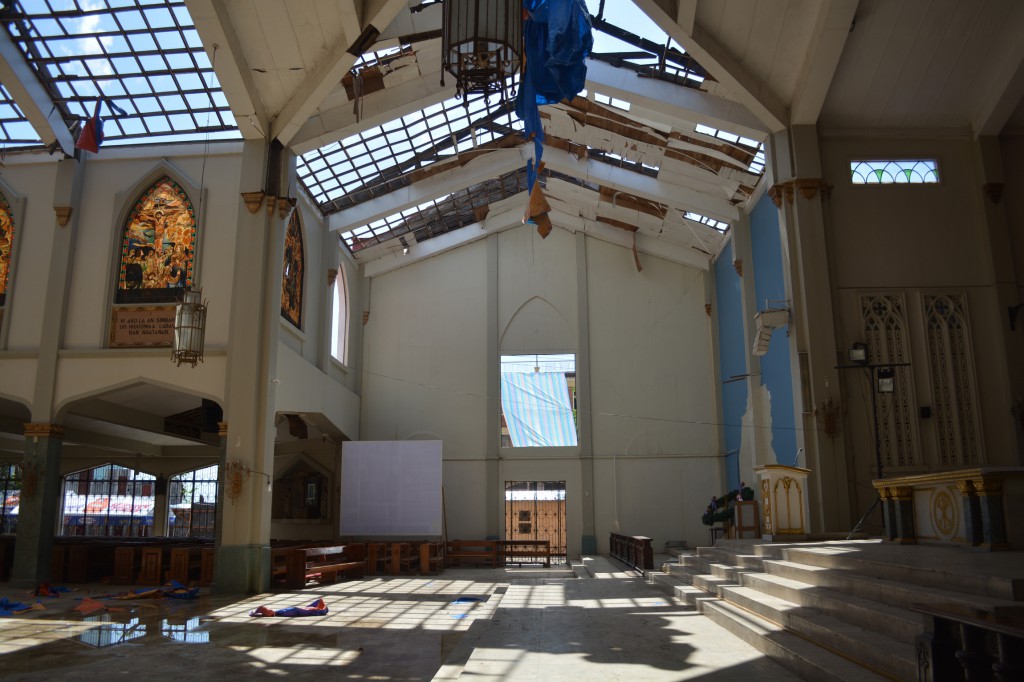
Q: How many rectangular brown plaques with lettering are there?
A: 1